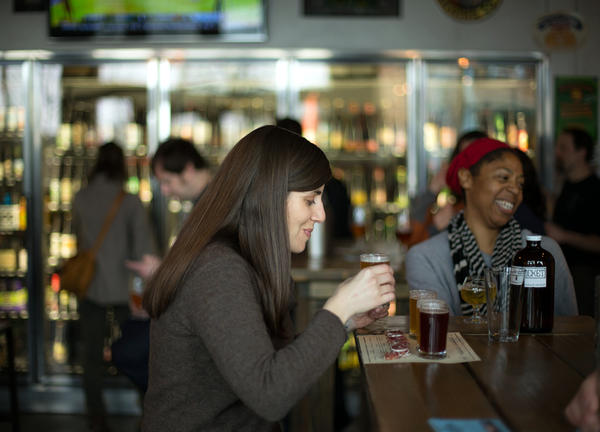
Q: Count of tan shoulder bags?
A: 1